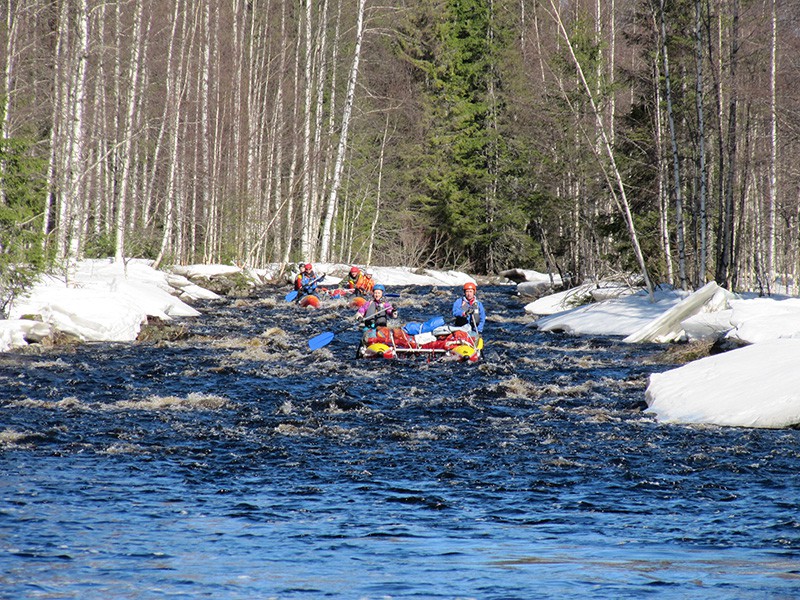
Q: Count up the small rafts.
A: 2